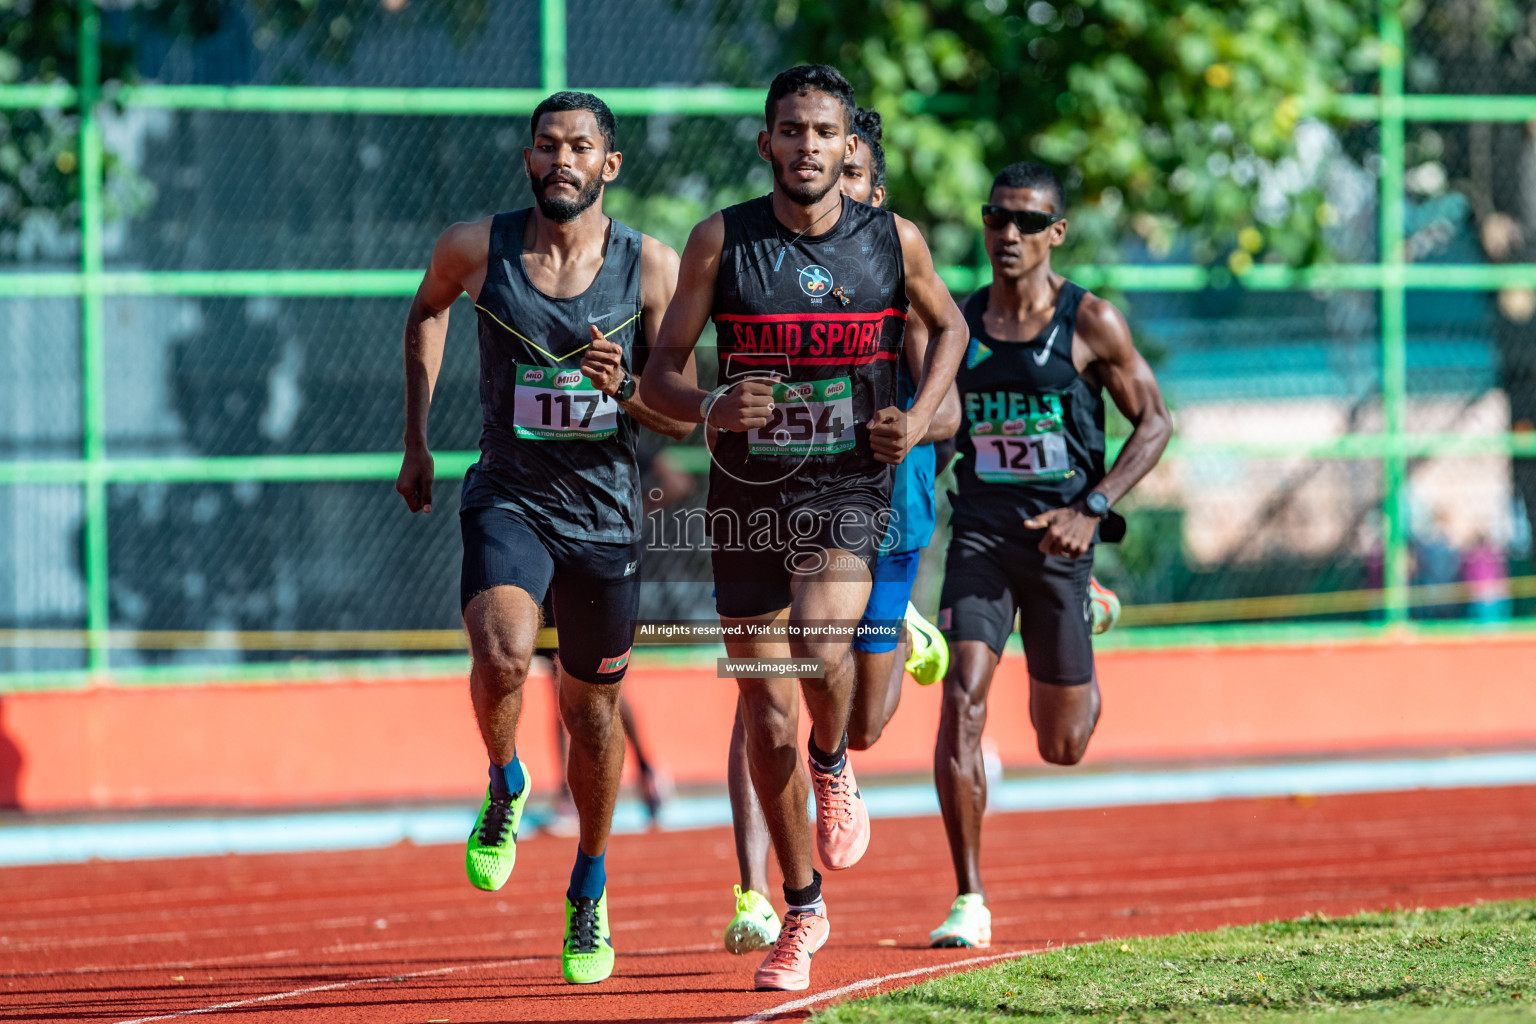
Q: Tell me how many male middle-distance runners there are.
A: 4